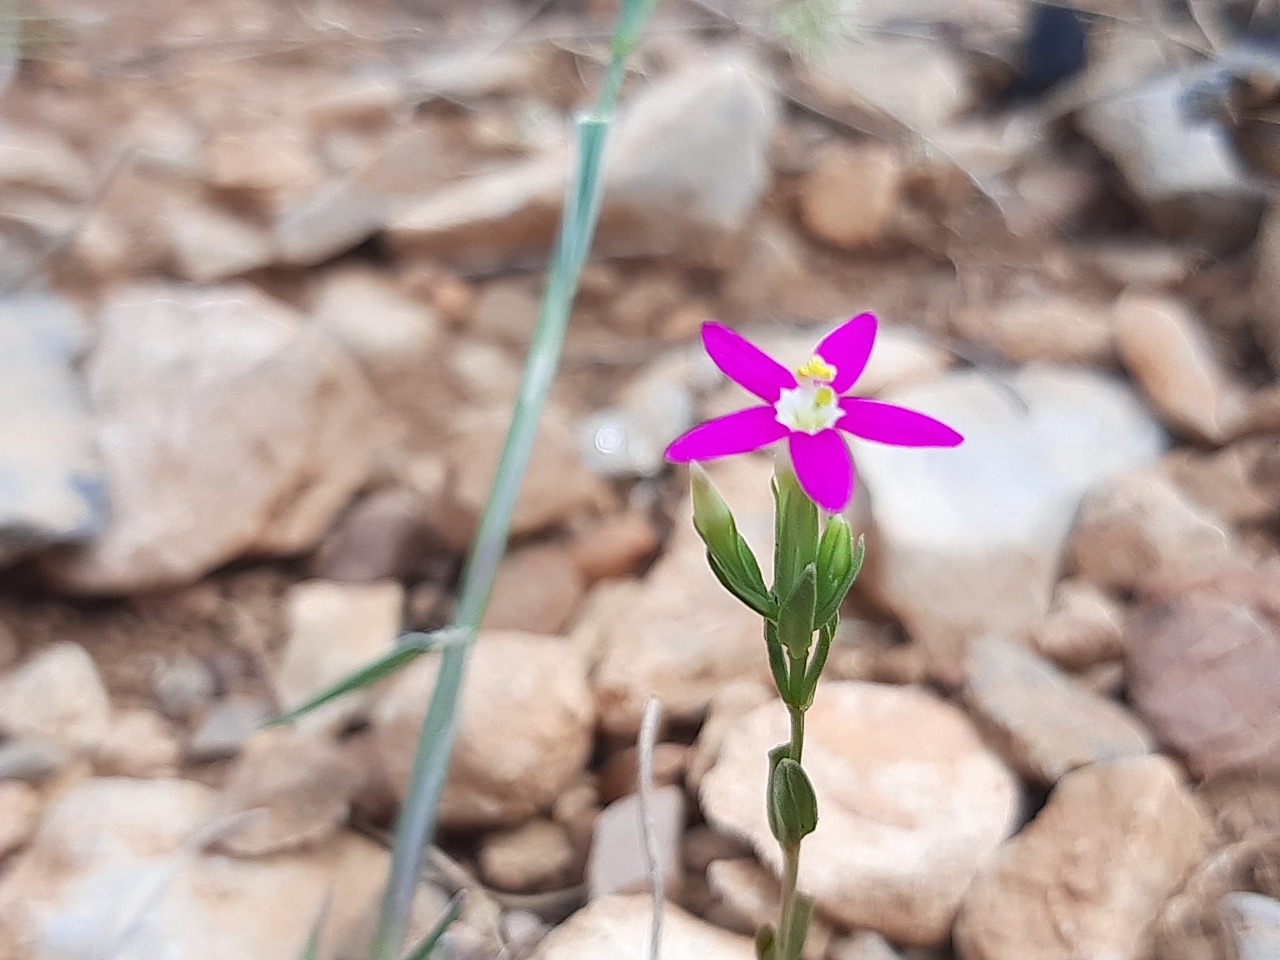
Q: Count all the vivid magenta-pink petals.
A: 5